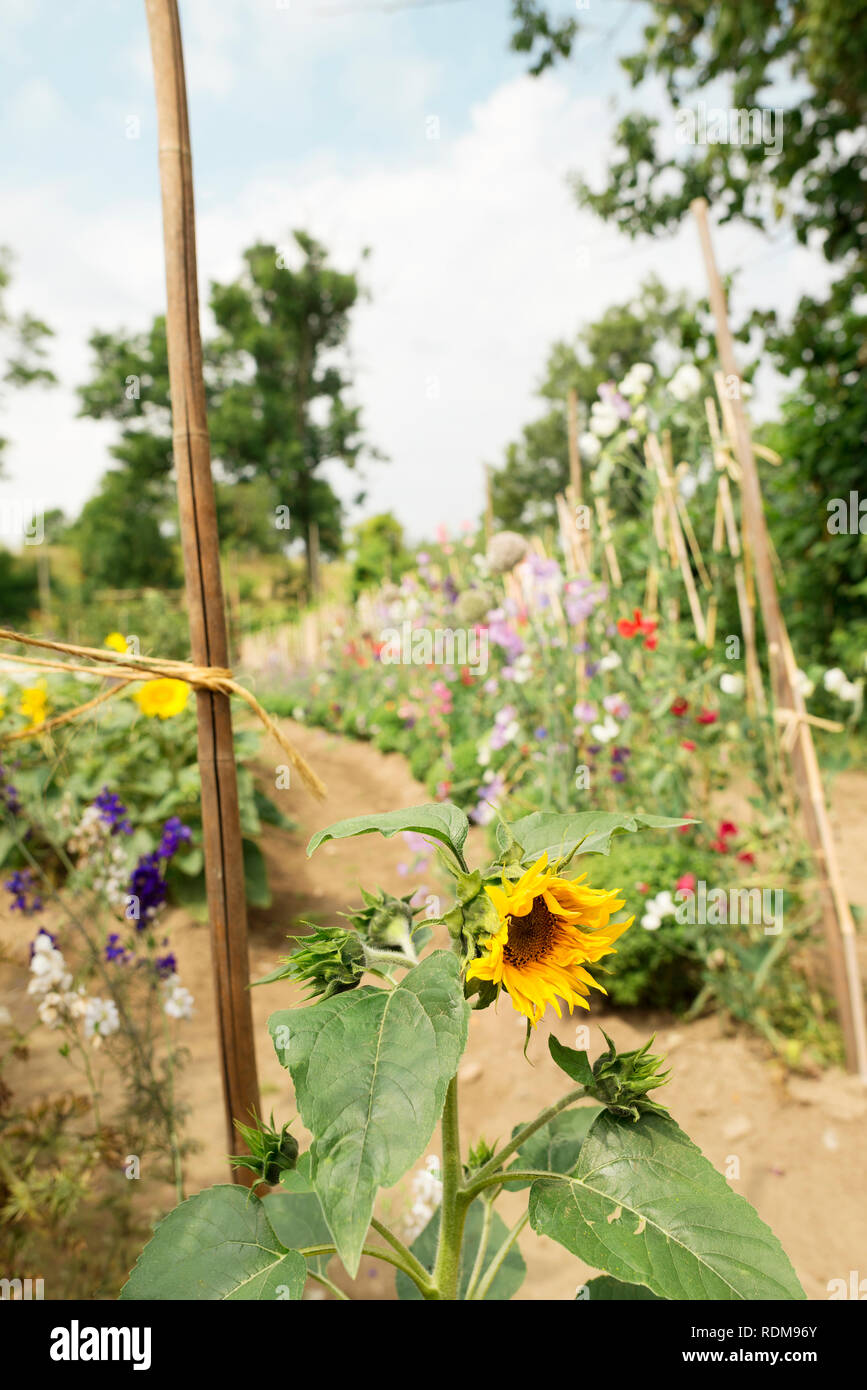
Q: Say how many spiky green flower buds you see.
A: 5